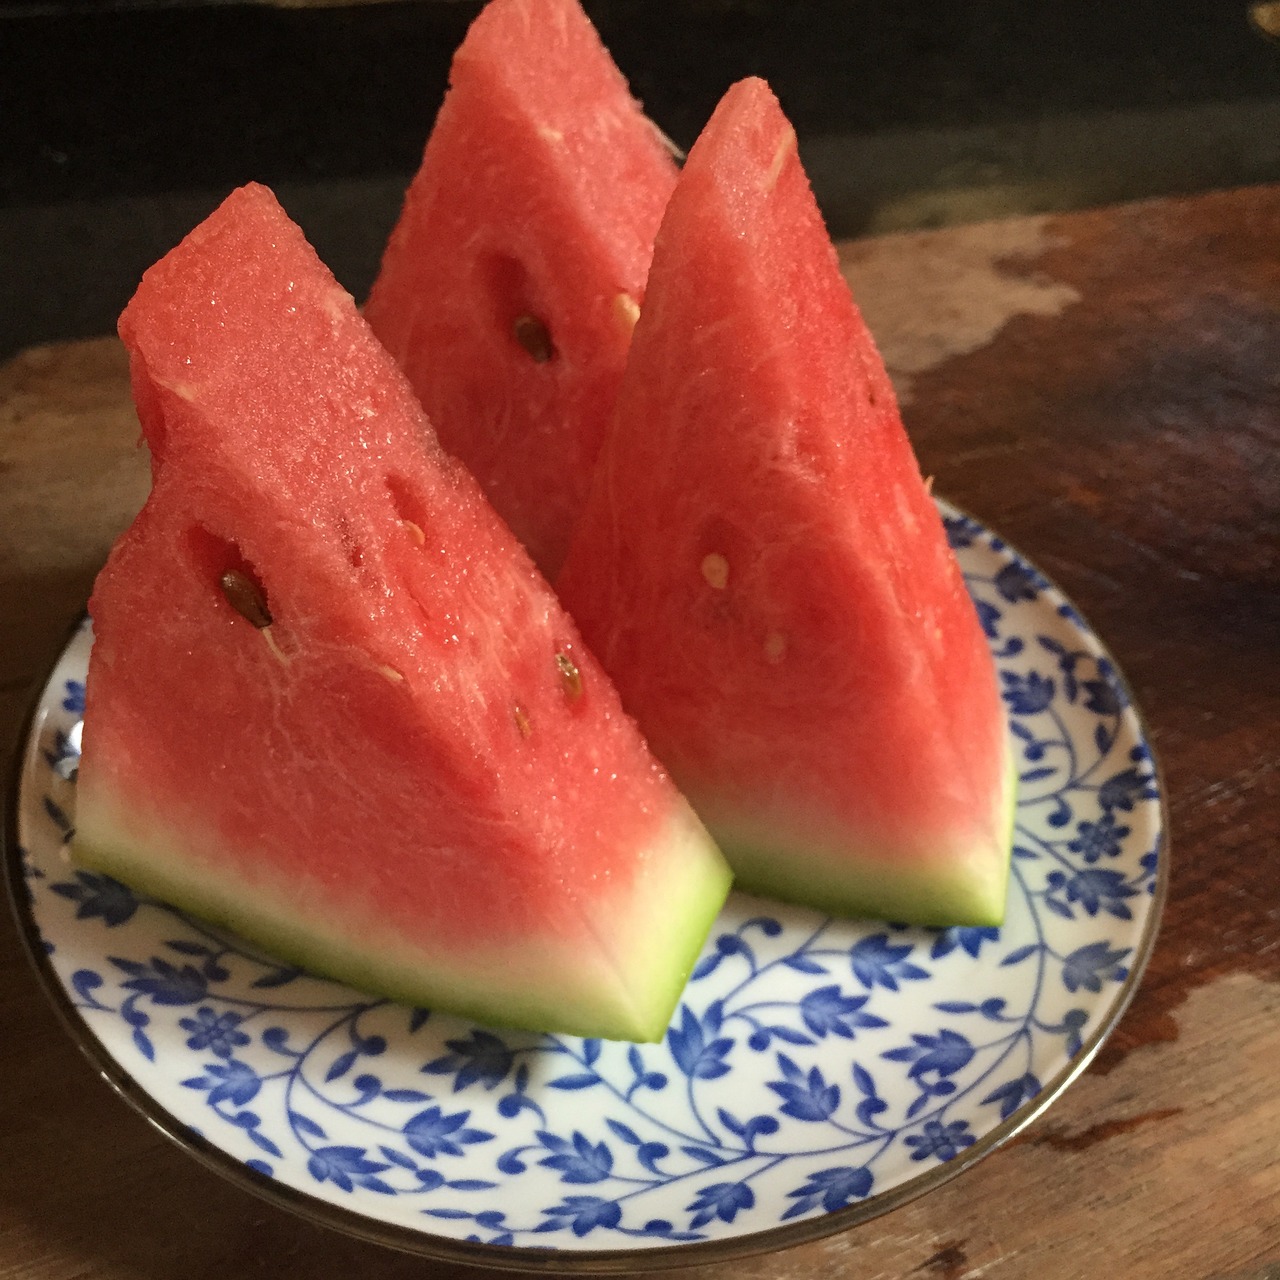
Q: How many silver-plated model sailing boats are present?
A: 0